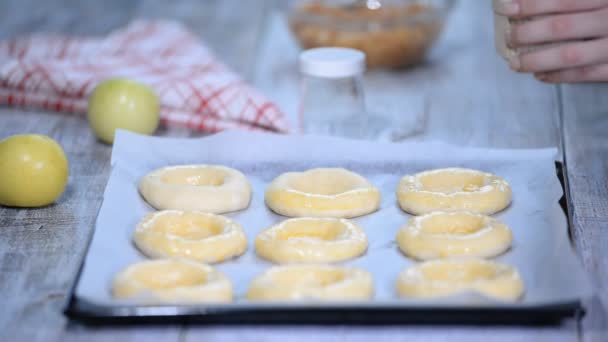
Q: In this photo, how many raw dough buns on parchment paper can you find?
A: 9